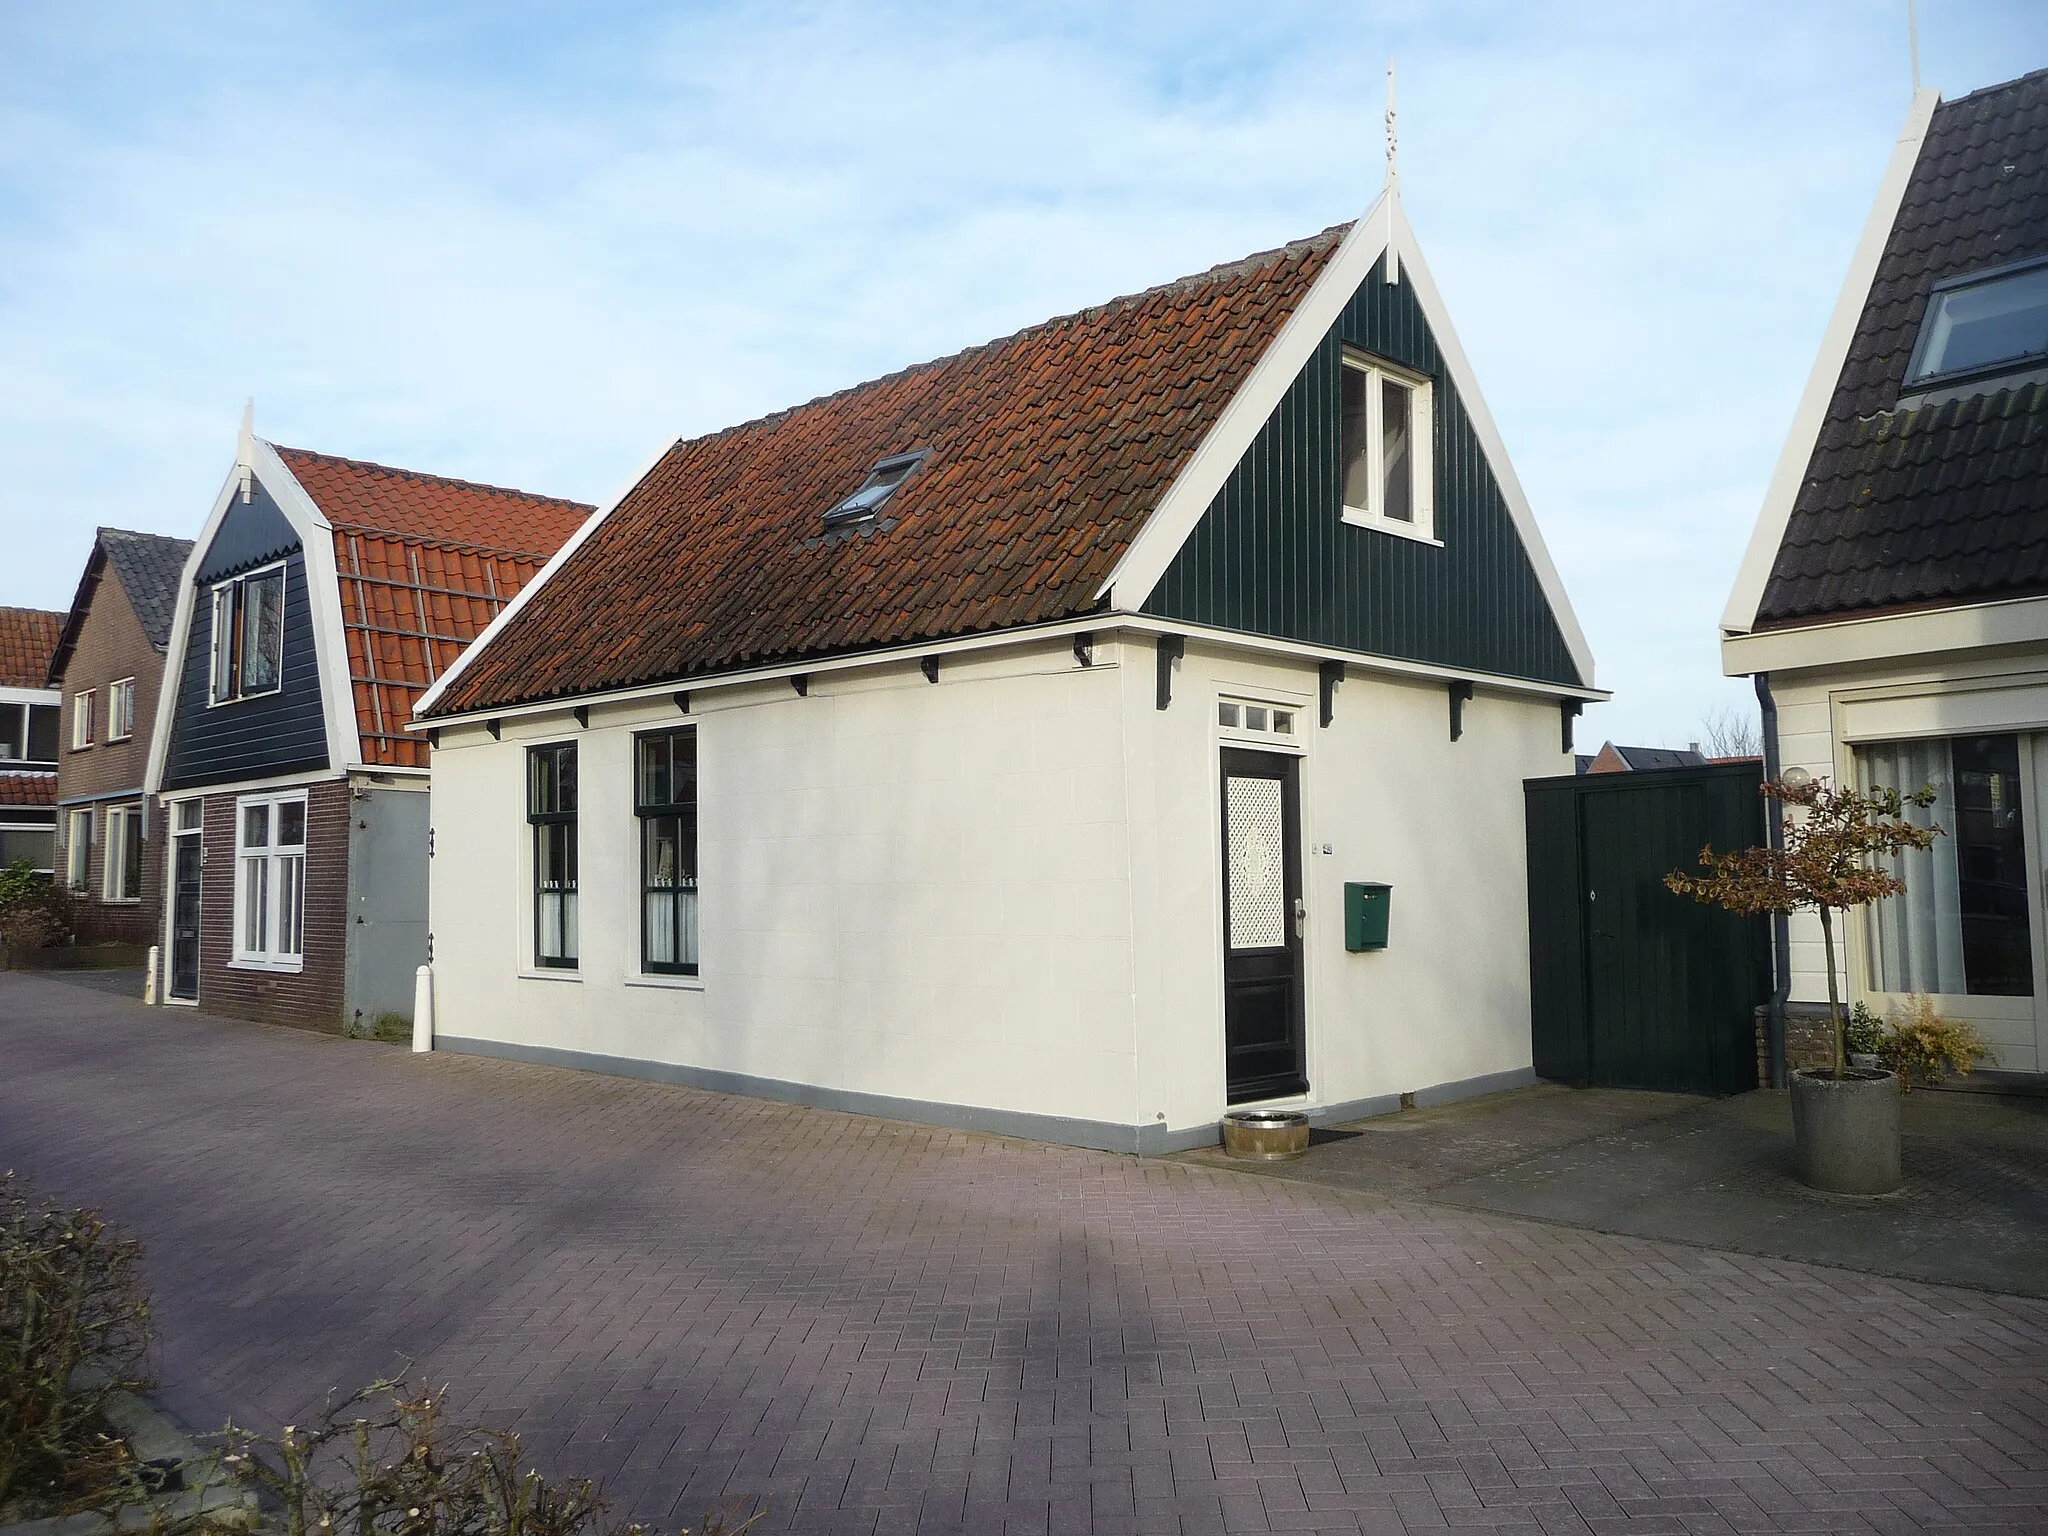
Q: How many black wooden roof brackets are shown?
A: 11